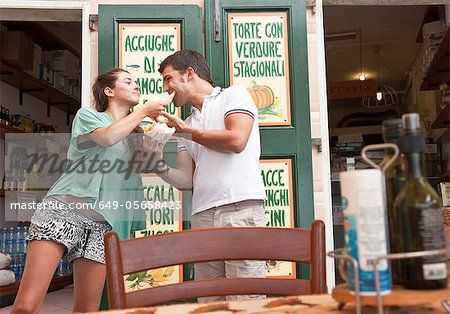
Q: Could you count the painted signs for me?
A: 4